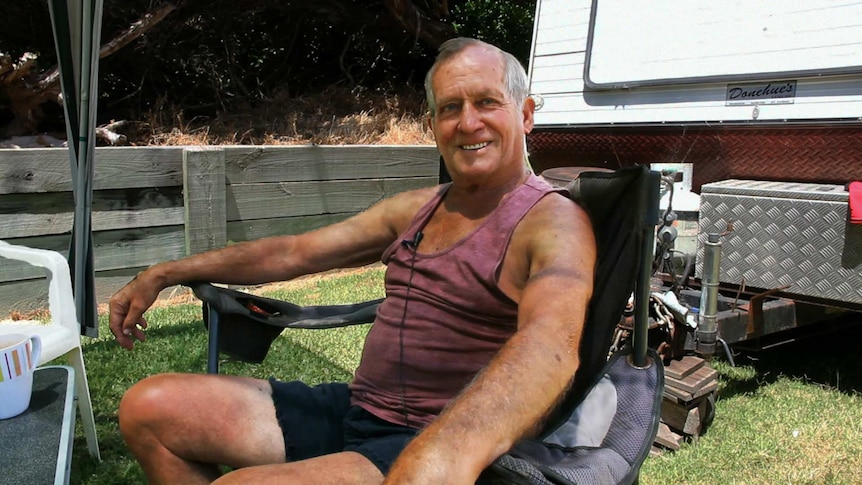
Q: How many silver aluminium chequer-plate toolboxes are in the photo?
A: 1